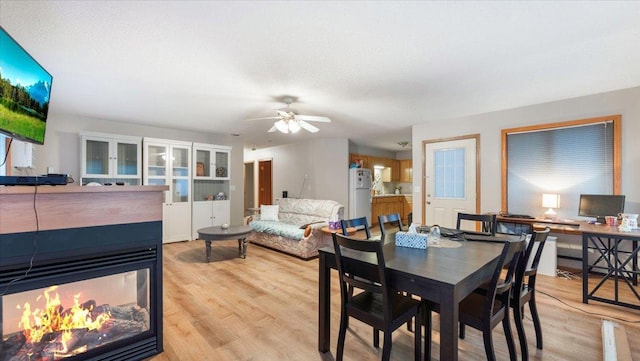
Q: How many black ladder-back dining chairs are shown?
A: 6